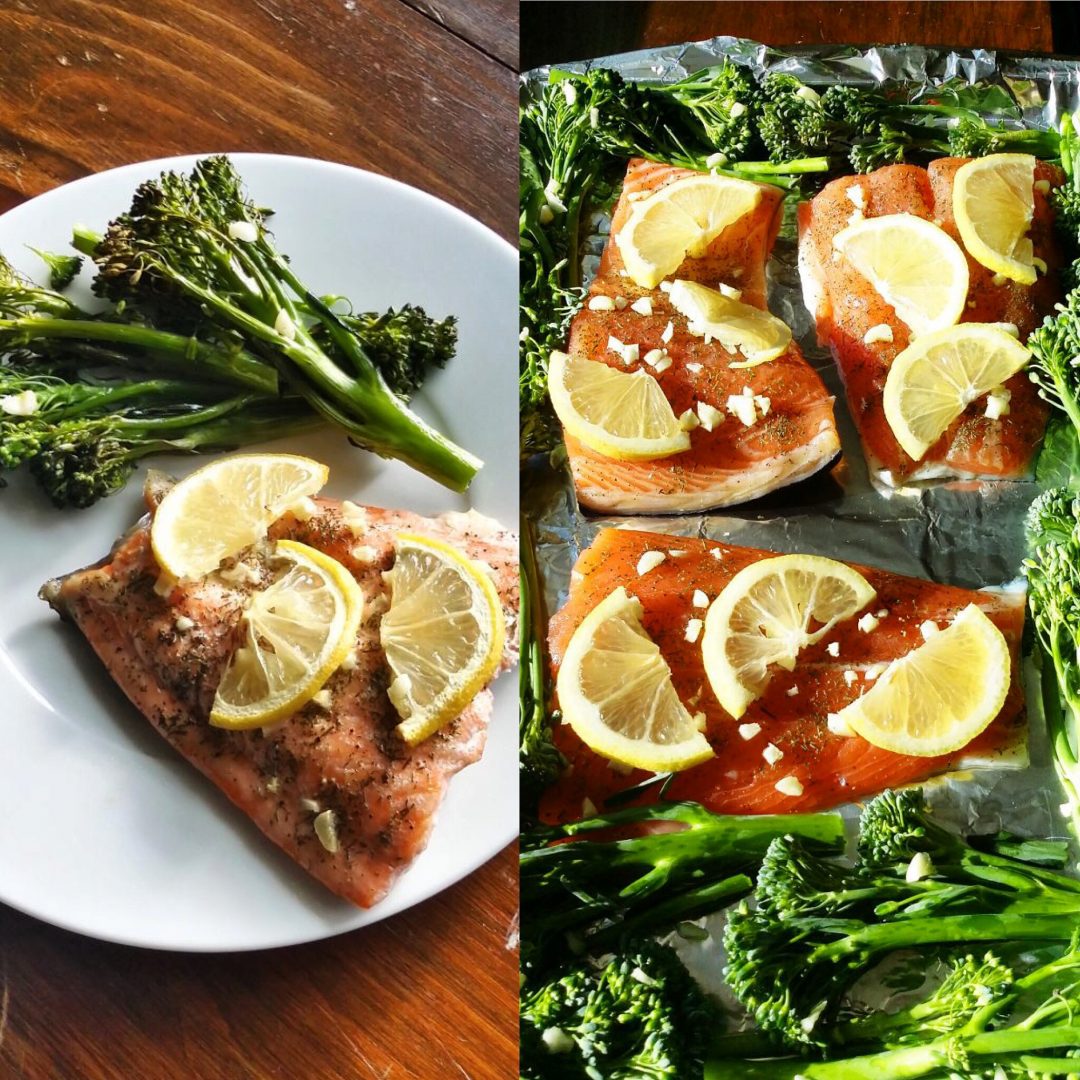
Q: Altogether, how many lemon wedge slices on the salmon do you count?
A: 12